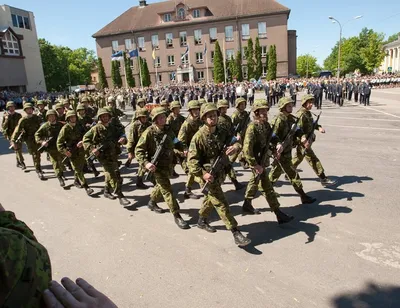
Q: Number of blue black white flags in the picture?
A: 2